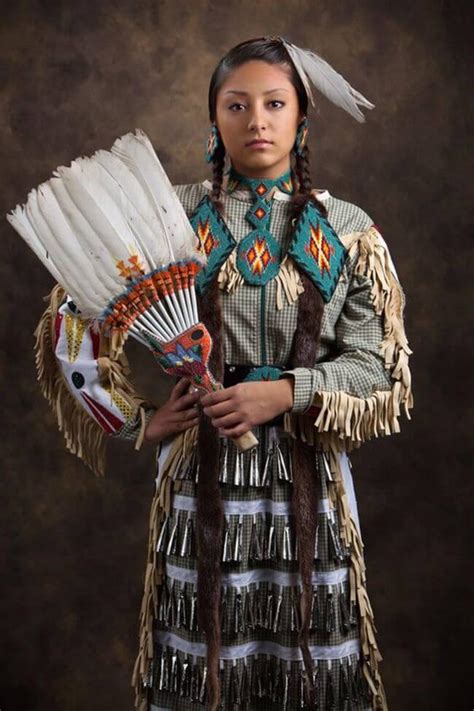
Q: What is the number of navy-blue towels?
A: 0